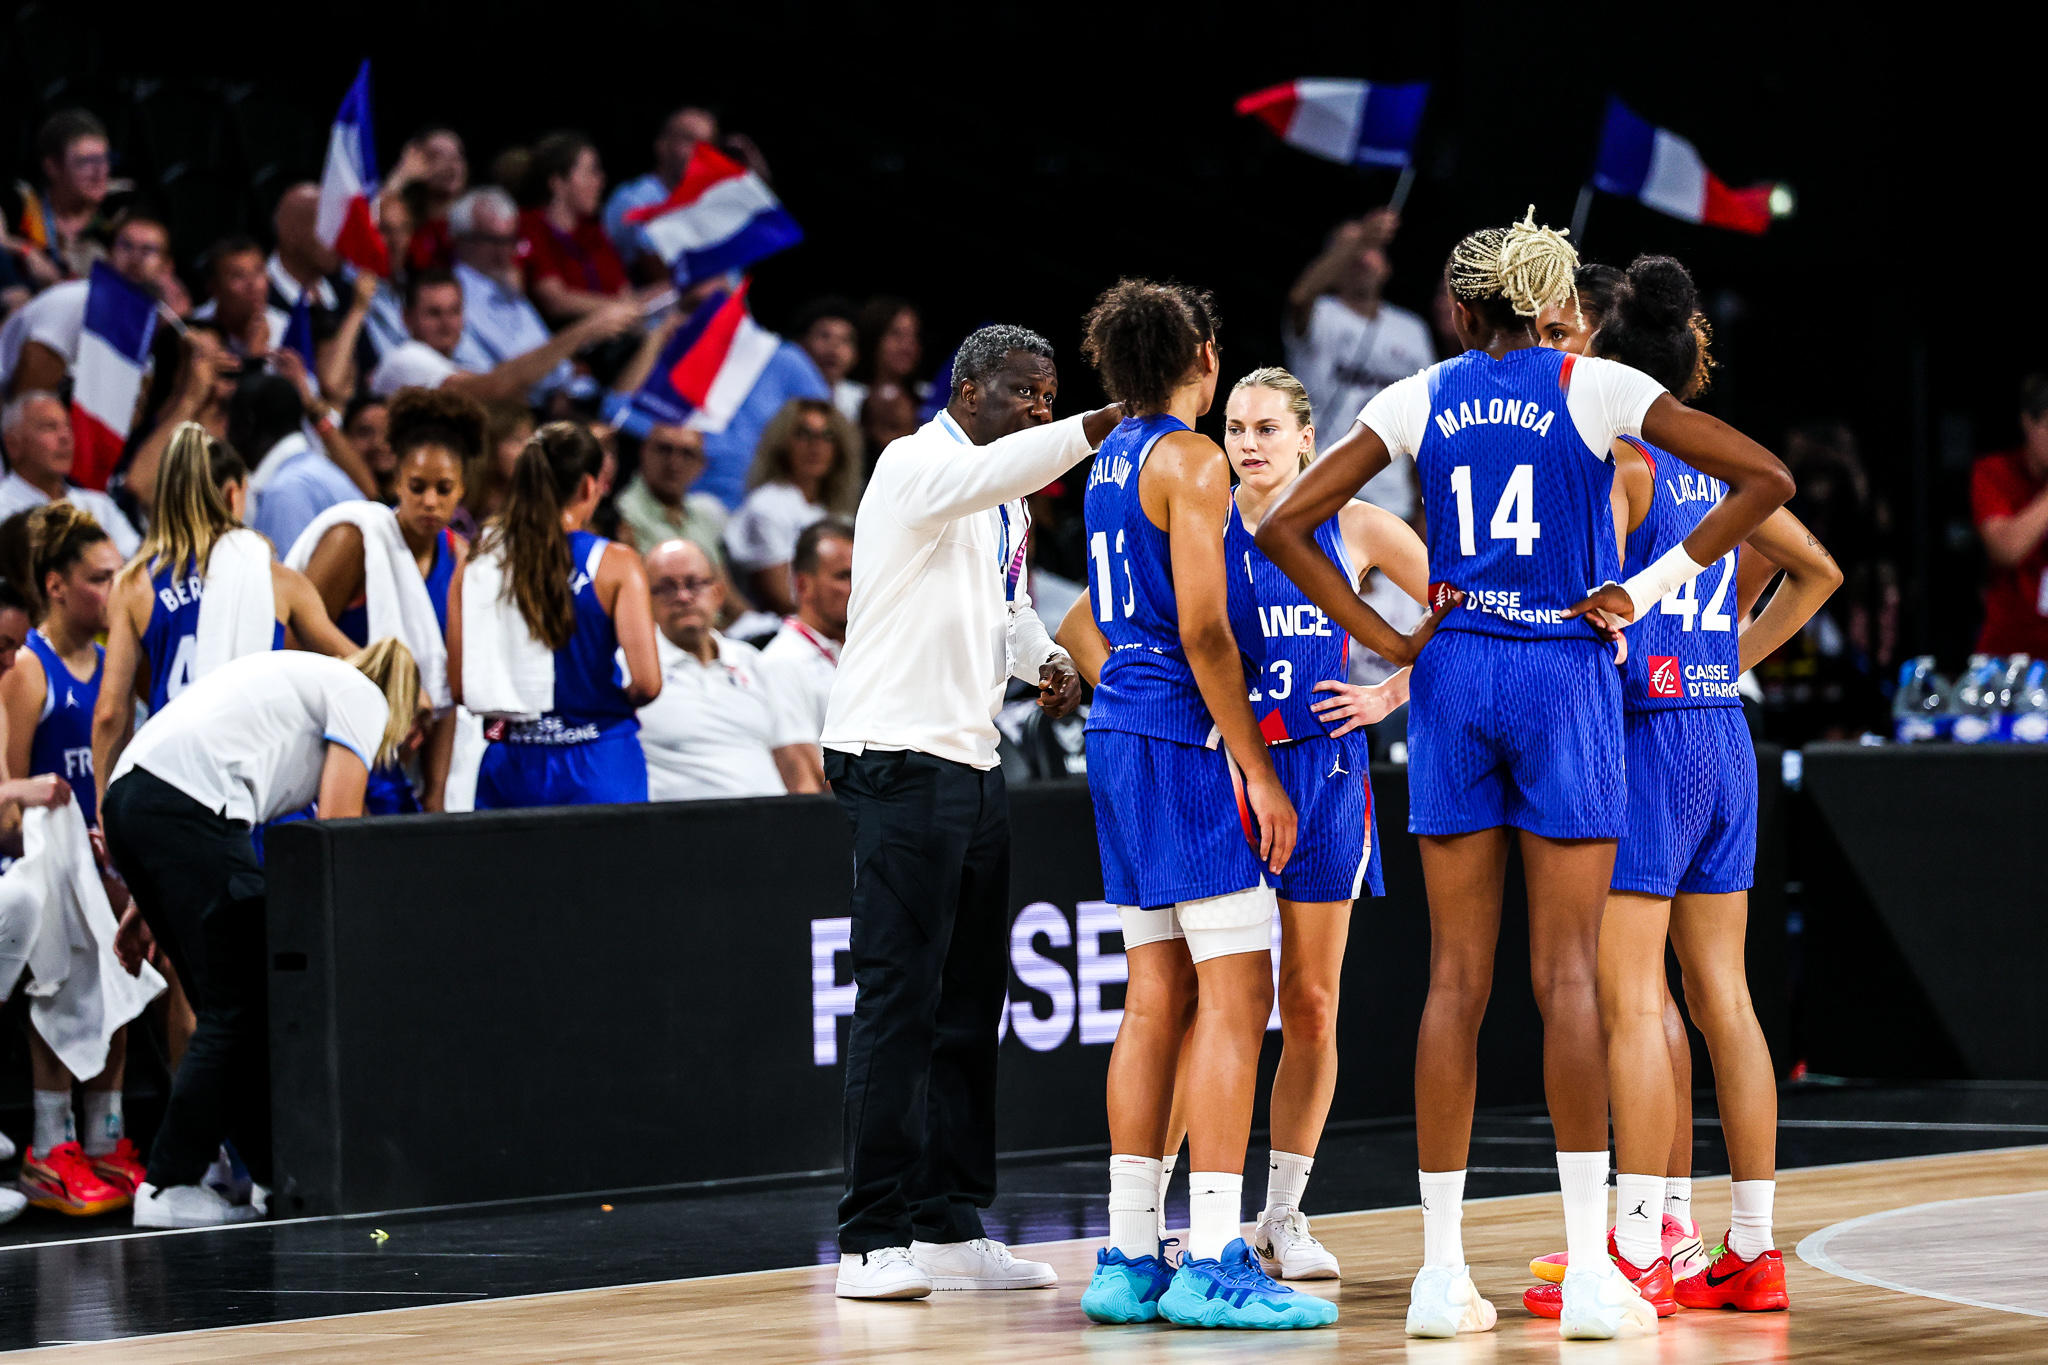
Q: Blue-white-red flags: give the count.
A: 6